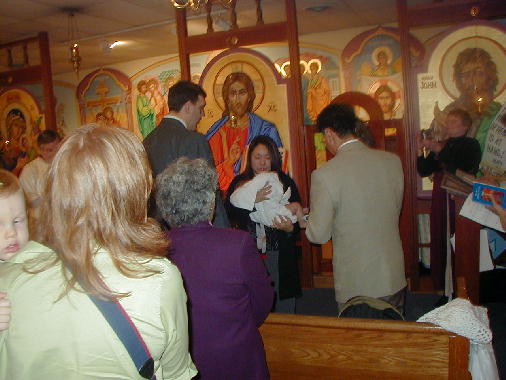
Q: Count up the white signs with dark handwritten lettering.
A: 1